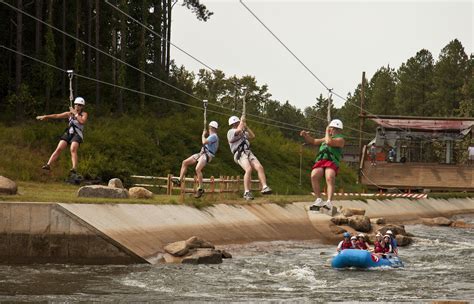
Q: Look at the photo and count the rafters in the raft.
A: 6